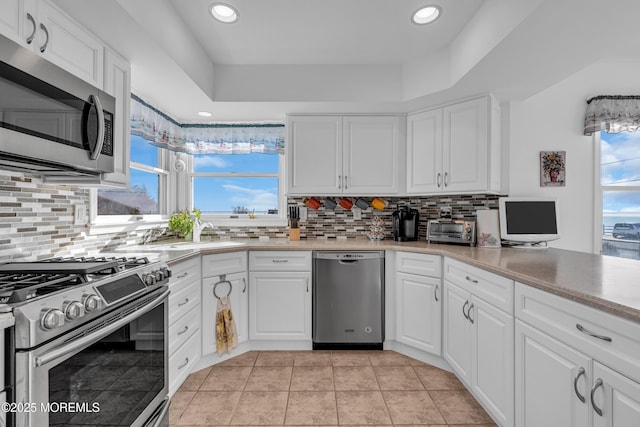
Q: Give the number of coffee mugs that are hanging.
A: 5